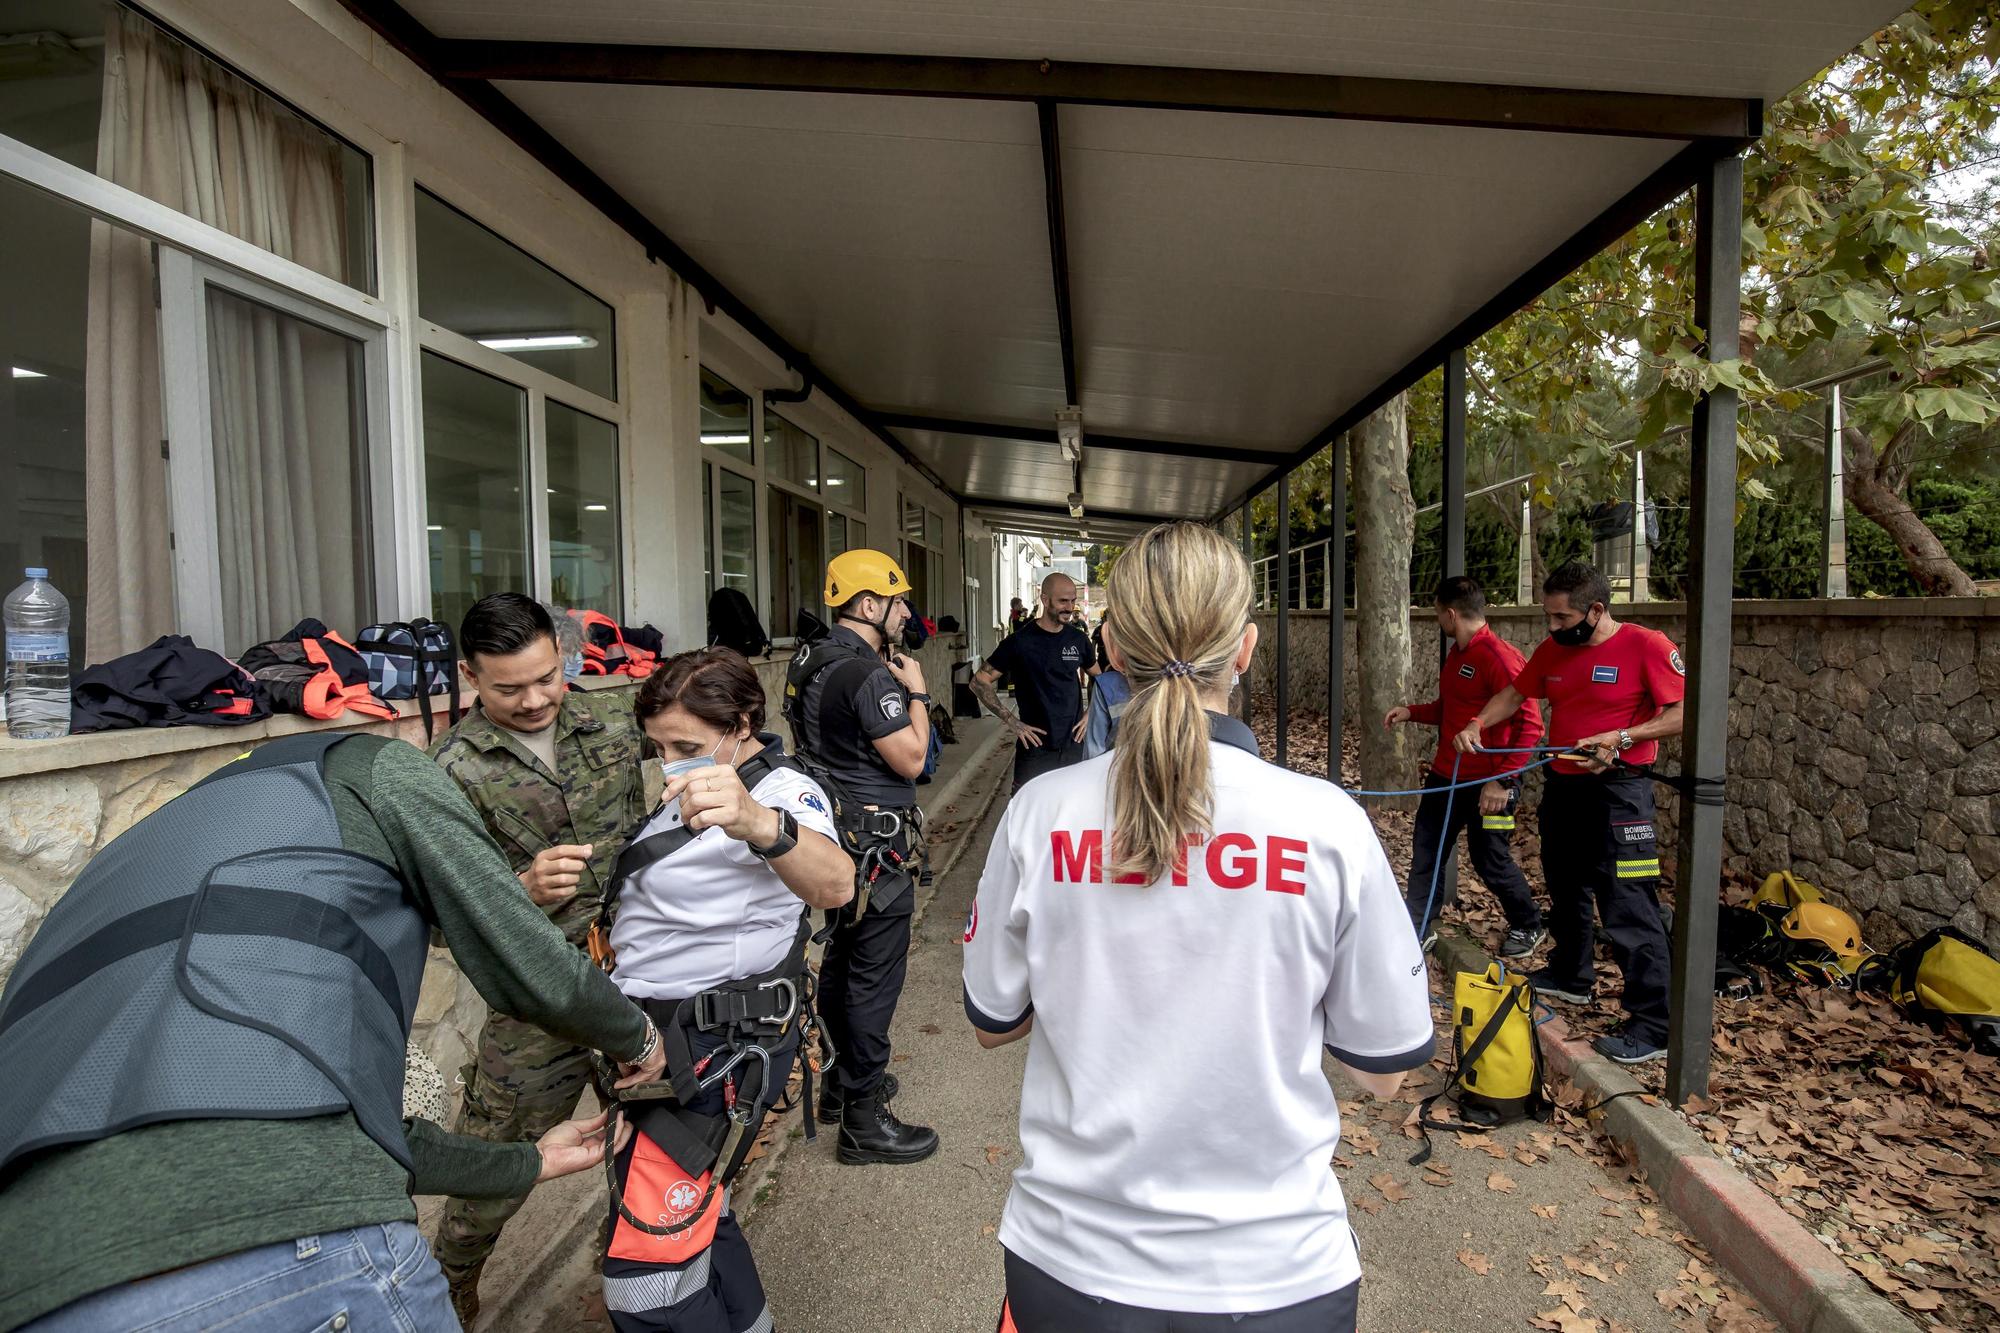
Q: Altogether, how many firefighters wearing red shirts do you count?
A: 2